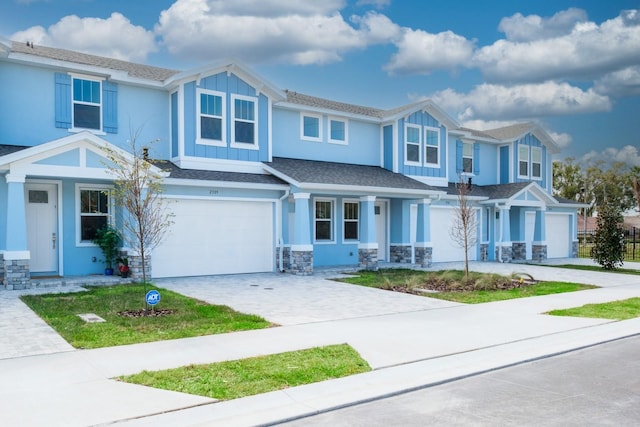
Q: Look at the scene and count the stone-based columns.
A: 7